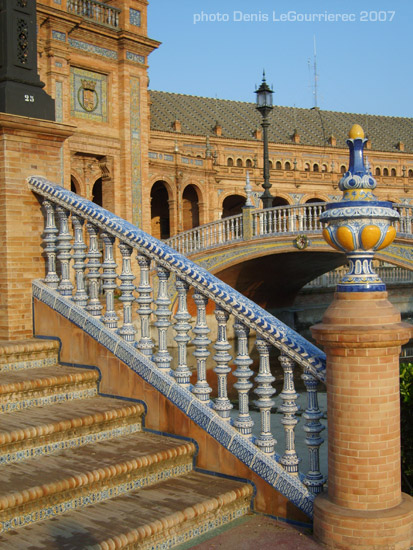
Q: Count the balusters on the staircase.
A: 15